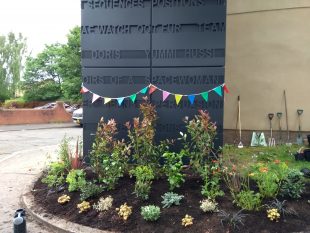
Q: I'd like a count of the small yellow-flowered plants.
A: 5